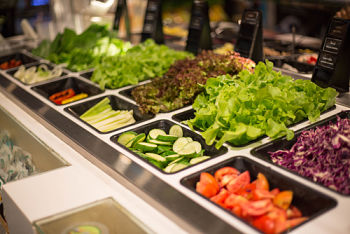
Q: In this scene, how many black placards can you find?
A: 5